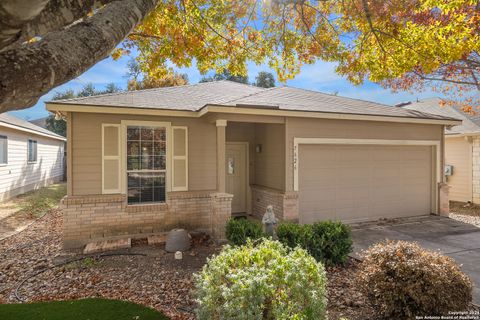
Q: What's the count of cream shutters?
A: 2